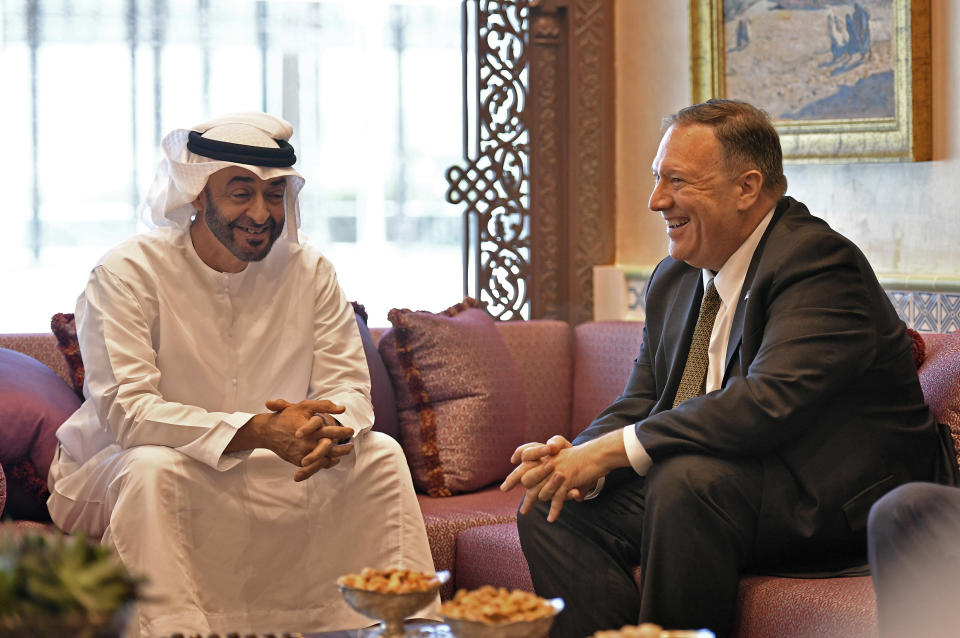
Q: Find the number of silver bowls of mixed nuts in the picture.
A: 3